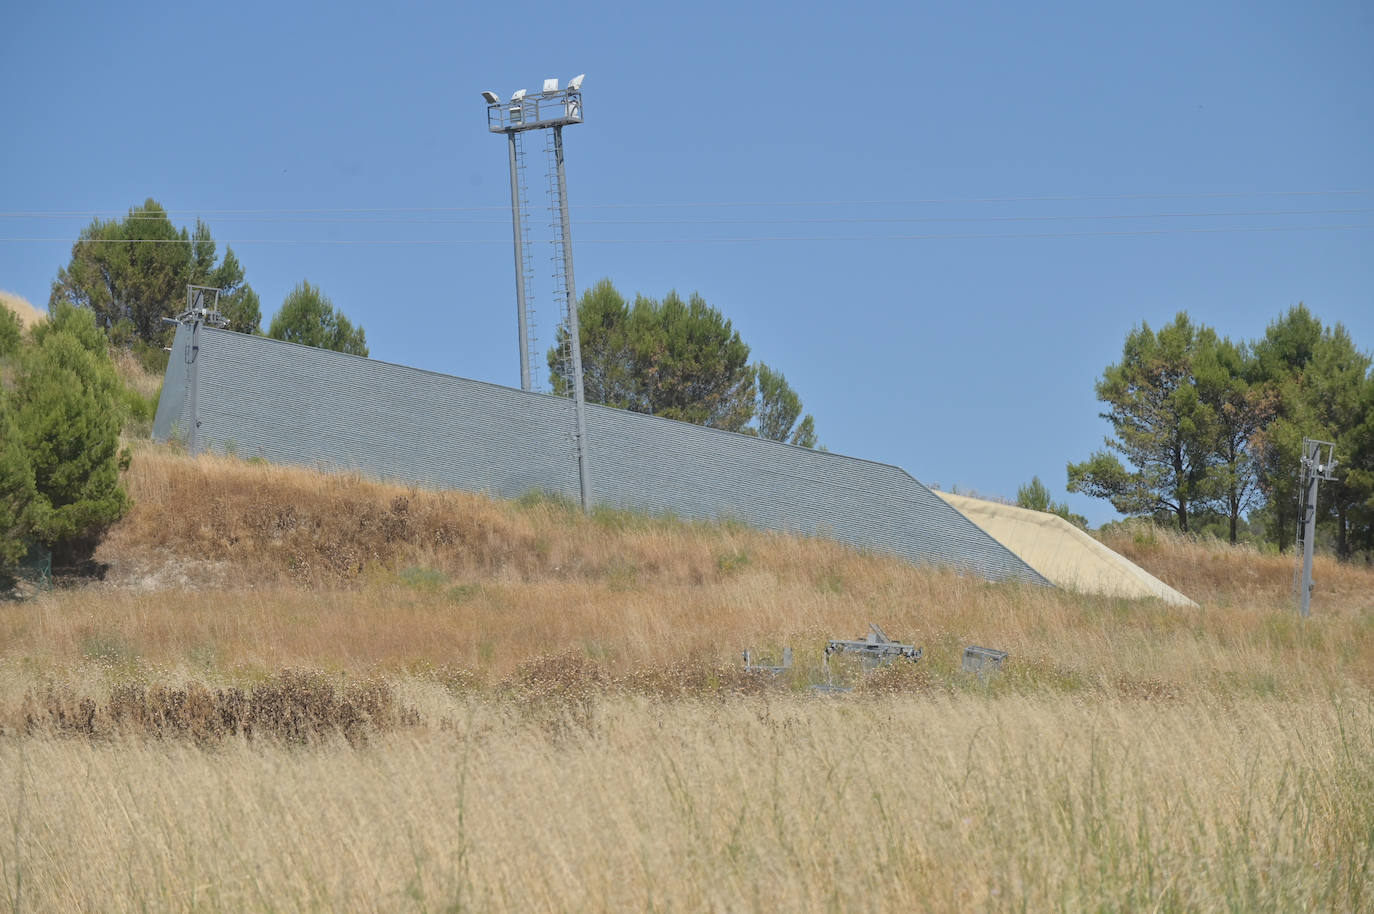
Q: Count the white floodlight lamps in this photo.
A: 4